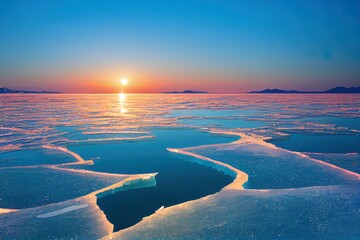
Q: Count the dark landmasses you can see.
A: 3